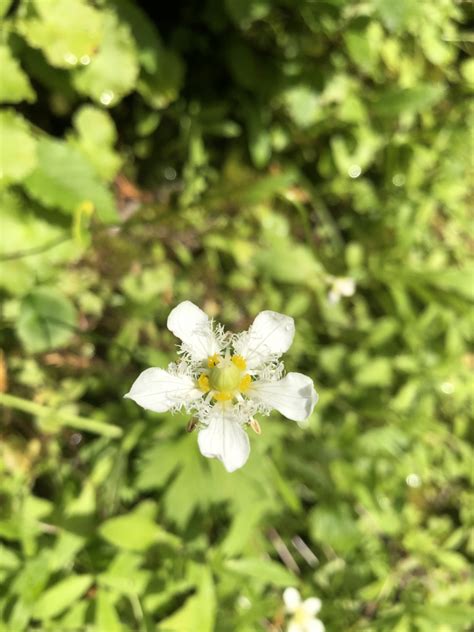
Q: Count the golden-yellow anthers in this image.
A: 5